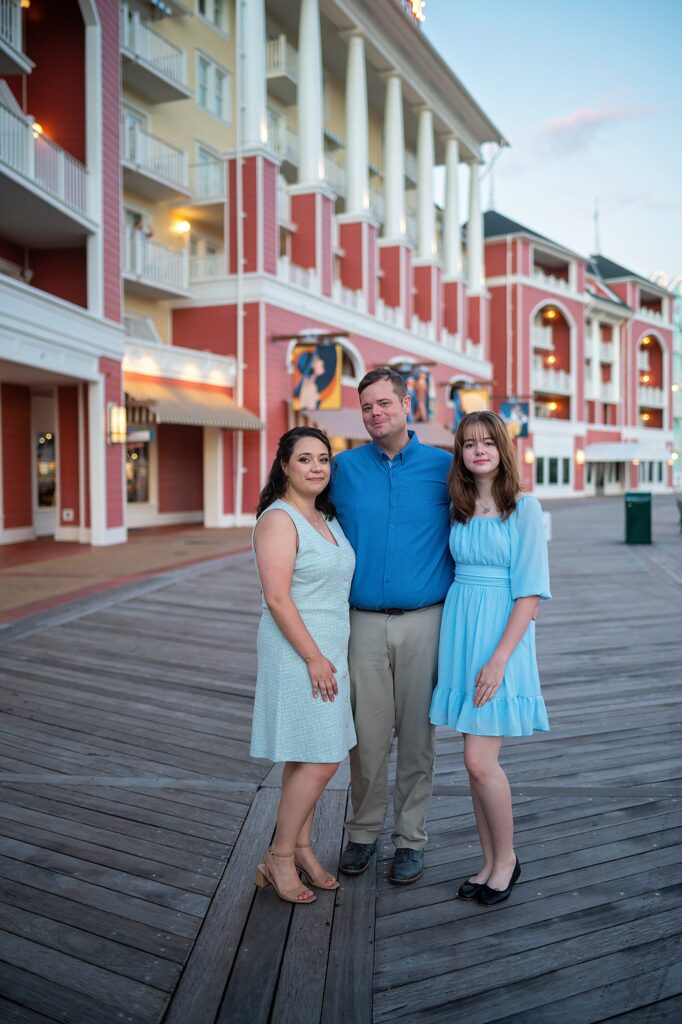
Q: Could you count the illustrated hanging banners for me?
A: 4